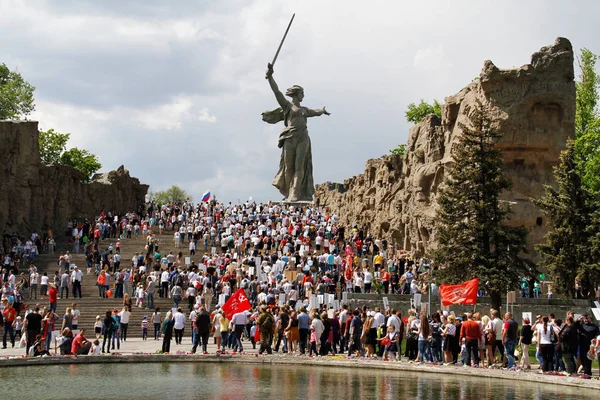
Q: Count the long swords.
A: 1